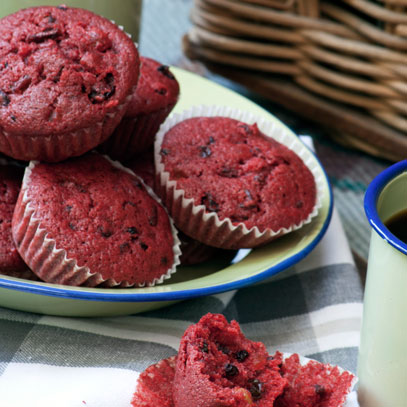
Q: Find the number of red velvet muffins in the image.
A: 7